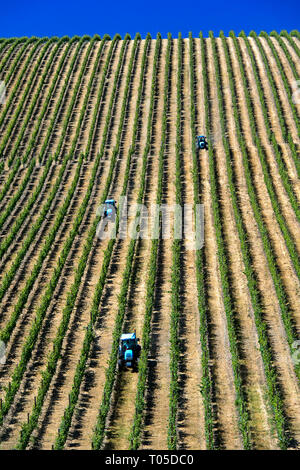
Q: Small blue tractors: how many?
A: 3